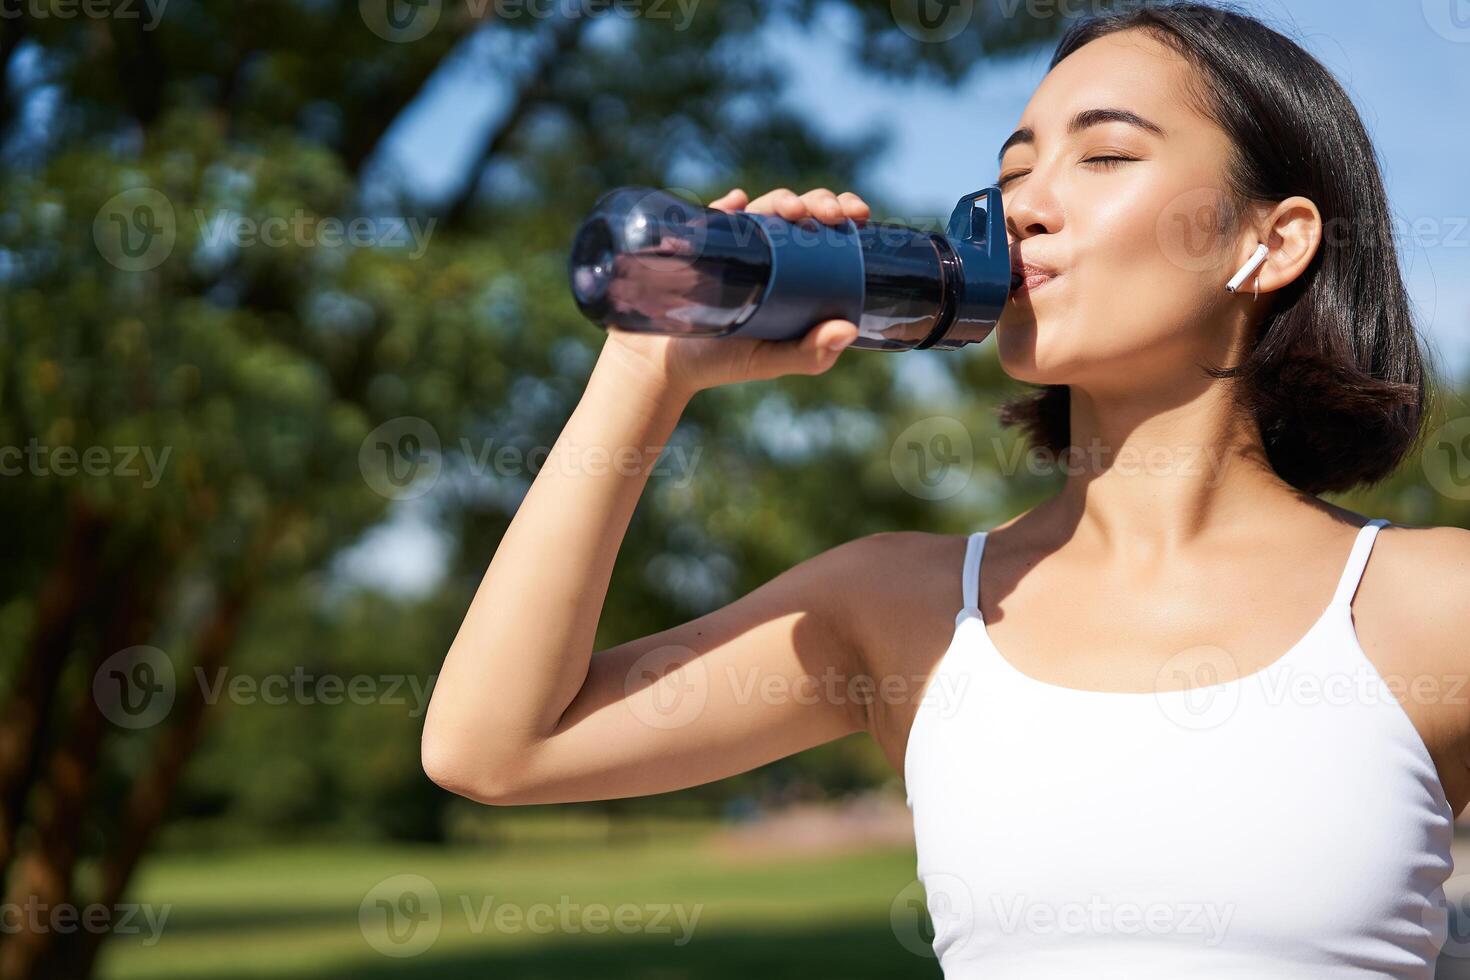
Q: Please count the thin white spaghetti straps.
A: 2